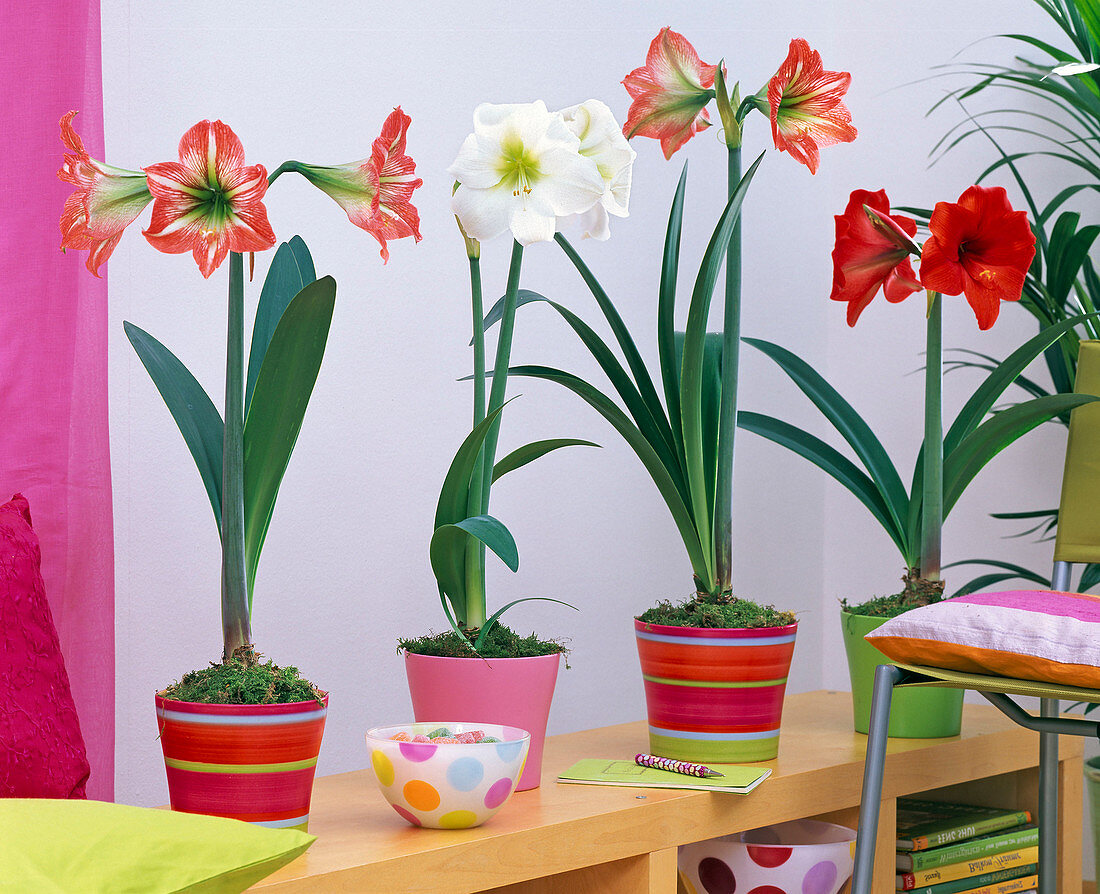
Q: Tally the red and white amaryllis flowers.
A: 5